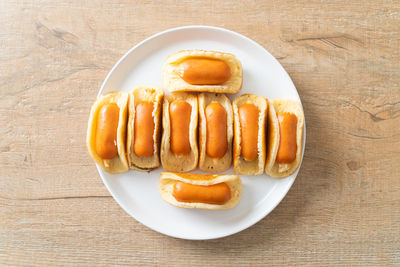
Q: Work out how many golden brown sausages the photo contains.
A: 8